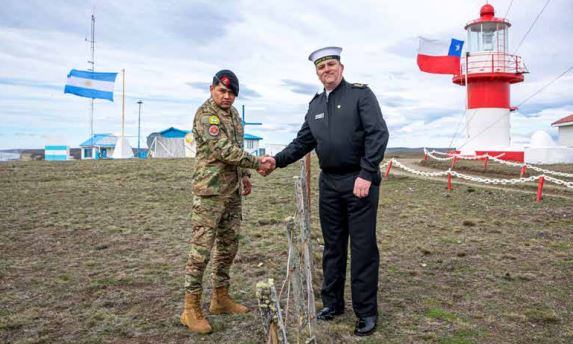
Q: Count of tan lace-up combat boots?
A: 2